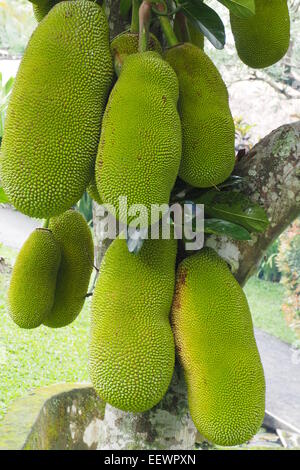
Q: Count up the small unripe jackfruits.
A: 2